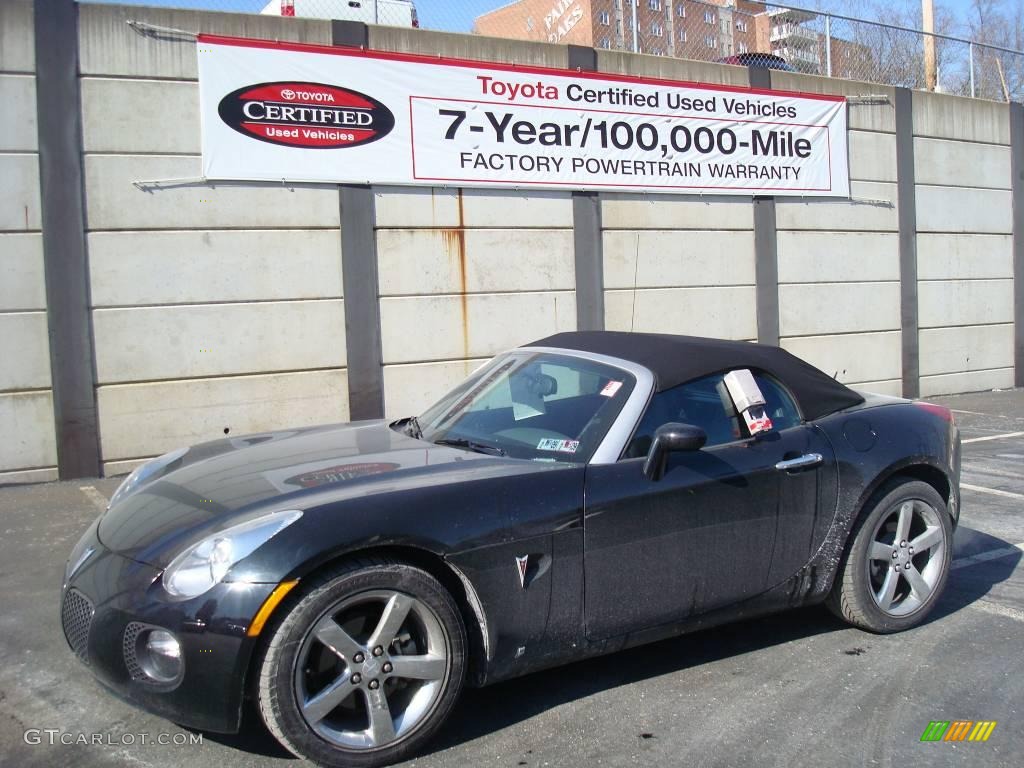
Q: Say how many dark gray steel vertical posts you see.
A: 6